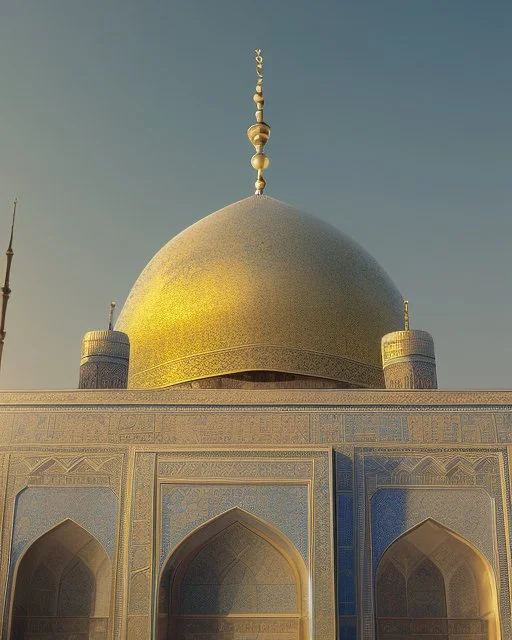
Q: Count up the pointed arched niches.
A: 3